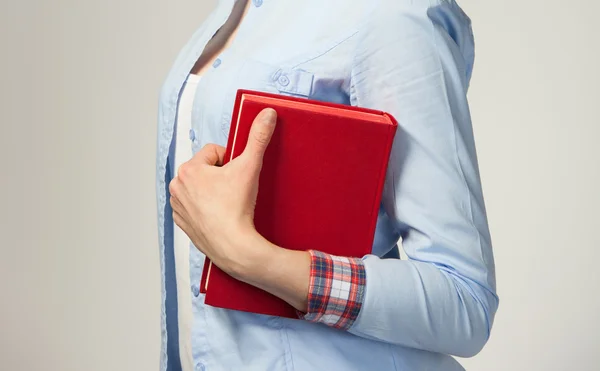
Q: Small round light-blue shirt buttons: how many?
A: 6